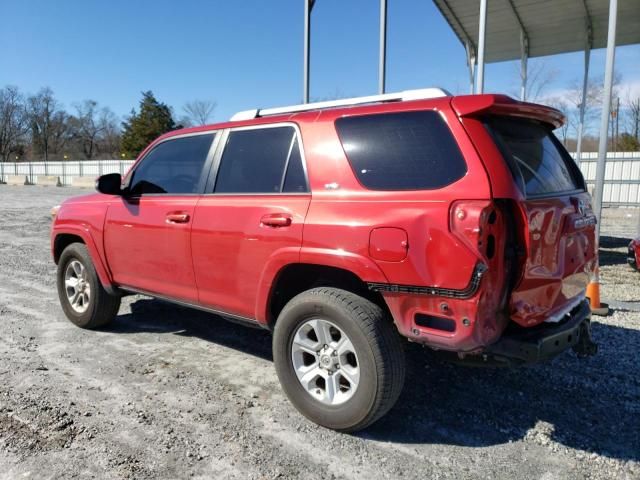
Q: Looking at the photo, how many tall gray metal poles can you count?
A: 7